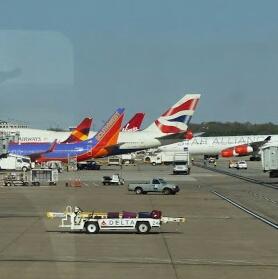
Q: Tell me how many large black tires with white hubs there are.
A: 2